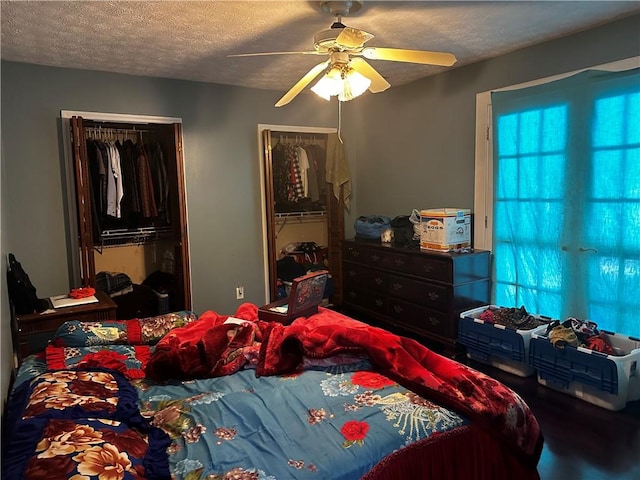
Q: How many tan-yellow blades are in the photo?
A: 5